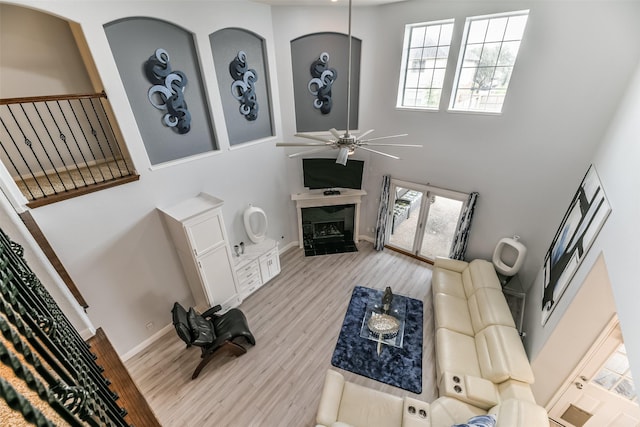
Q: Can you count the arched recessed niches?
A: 3